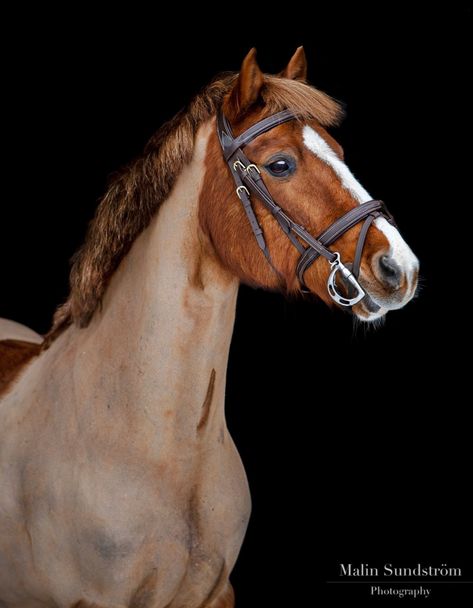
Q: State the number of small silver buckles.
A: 3